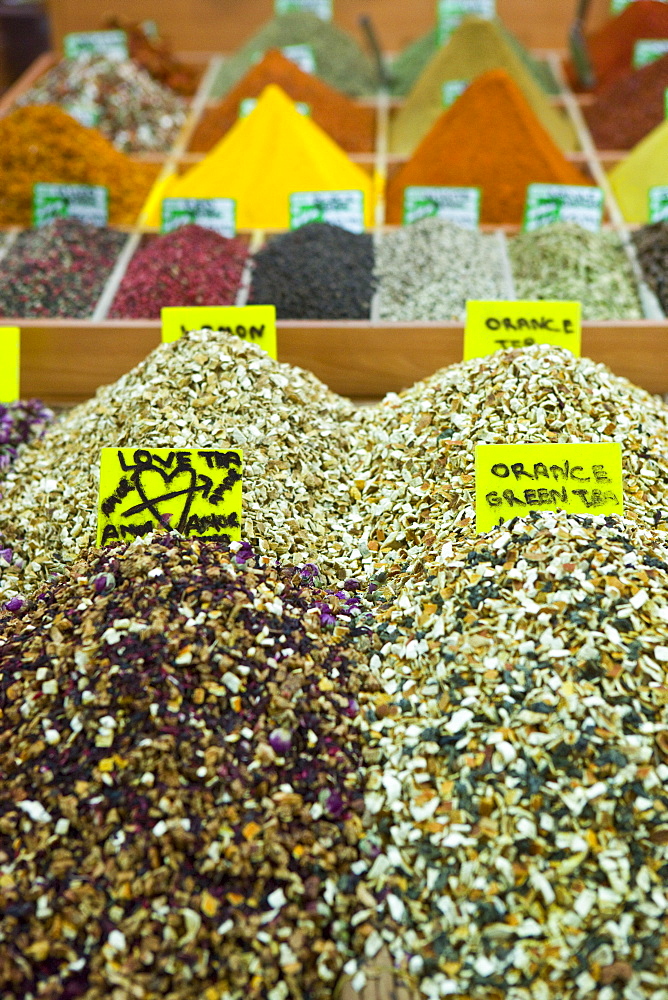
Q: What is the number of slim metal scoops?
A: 2